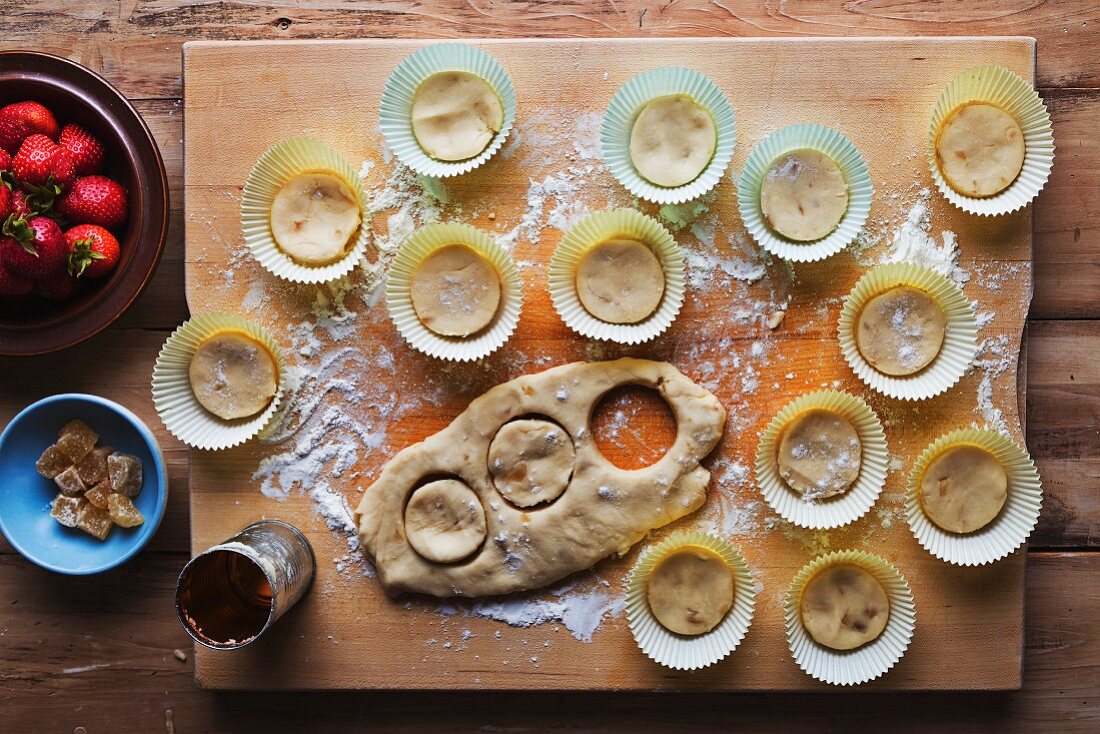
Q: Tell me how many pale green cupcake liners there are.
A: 3